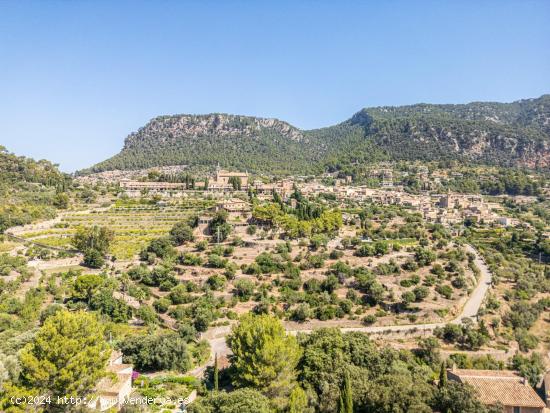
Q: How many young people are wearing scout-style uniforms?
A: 0